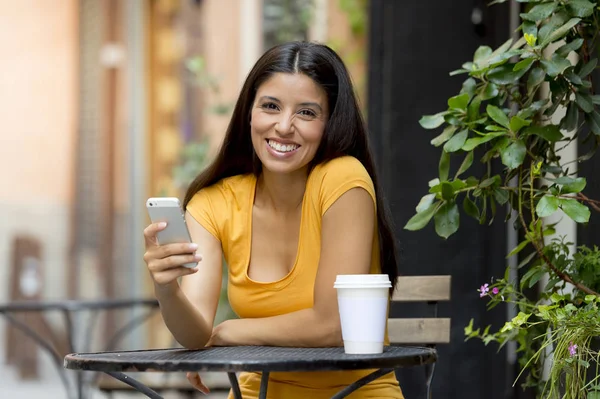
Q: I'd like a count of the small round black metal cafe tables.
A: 2